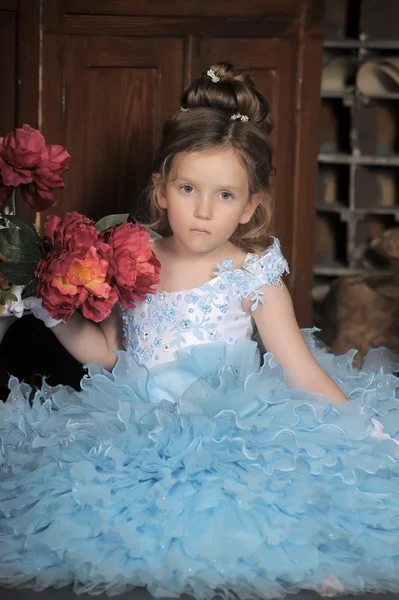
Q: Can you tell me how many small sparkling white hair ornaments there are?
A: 3